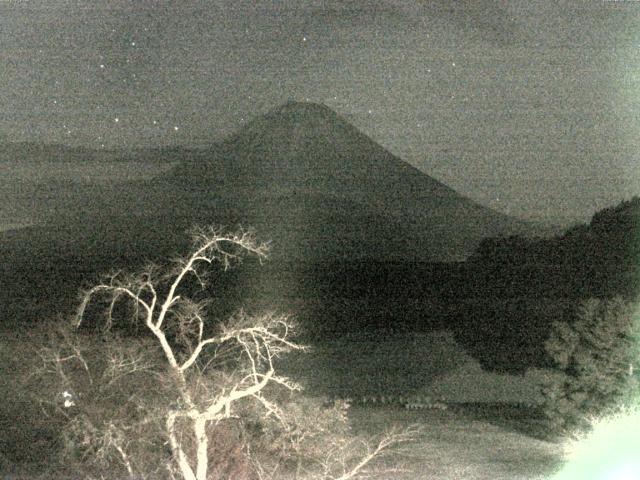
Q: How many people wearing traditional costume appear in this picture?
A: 0